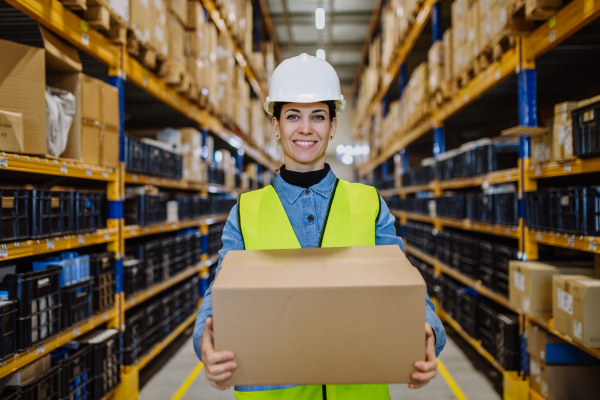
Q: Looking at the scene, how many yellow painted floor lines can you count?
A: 2